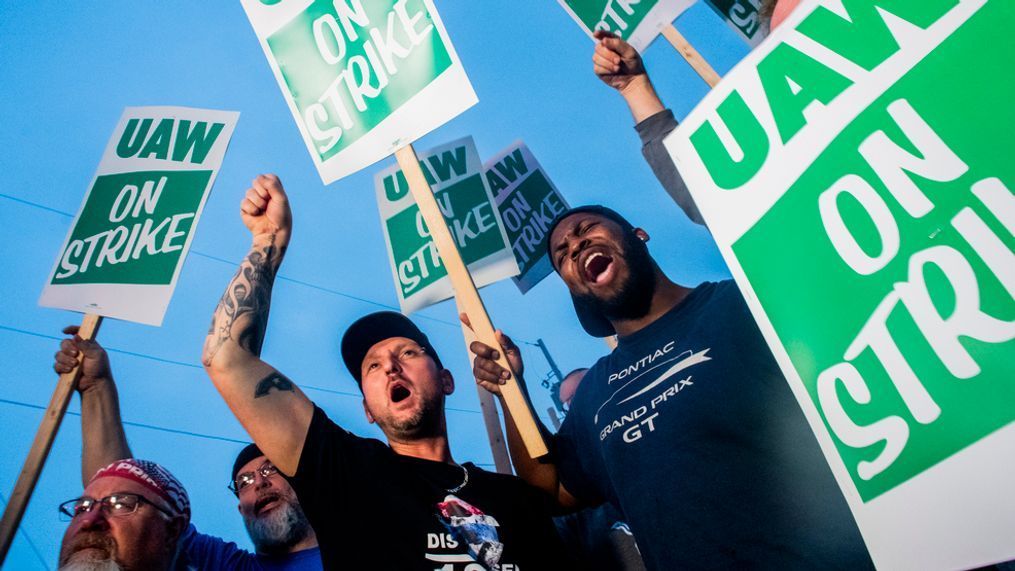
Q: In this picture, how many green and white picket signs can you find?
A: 7